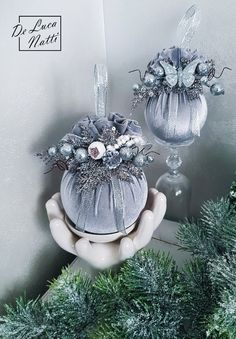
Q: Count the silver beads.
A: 12